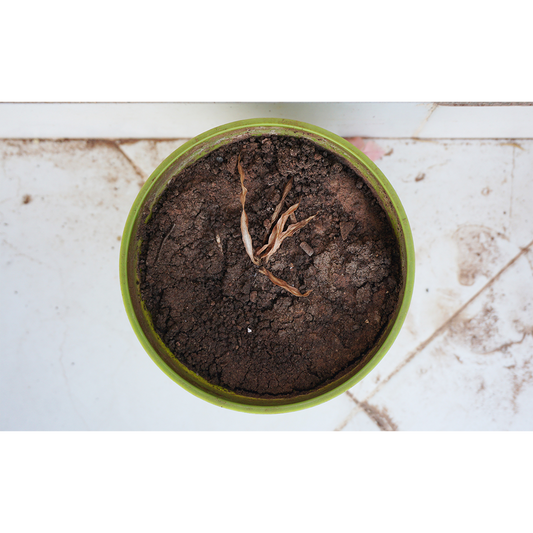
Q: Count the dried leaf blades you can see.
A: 5